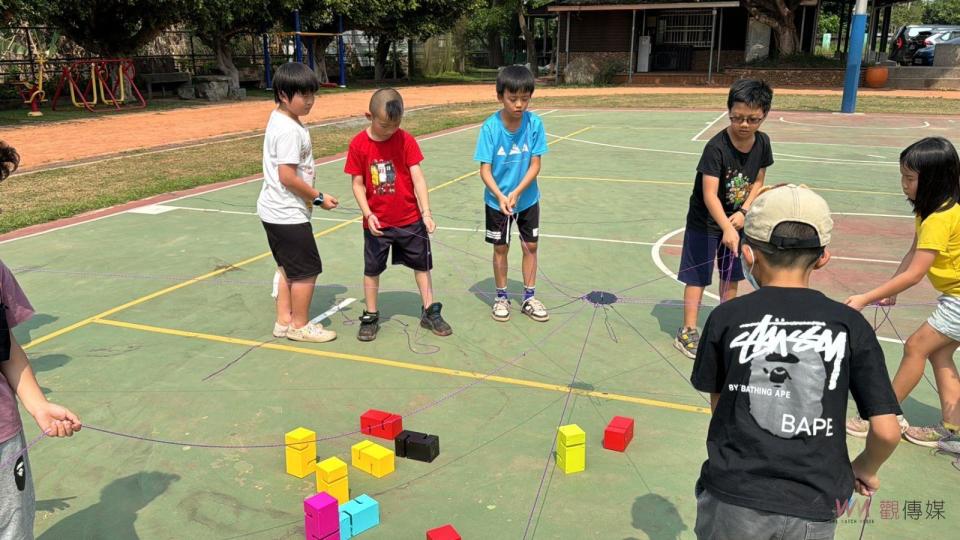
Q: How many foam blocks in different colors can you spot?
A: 10